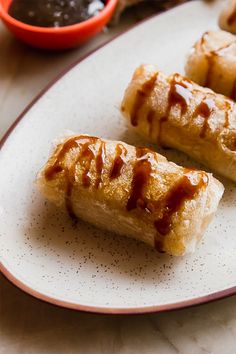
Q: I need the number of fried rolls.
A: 4